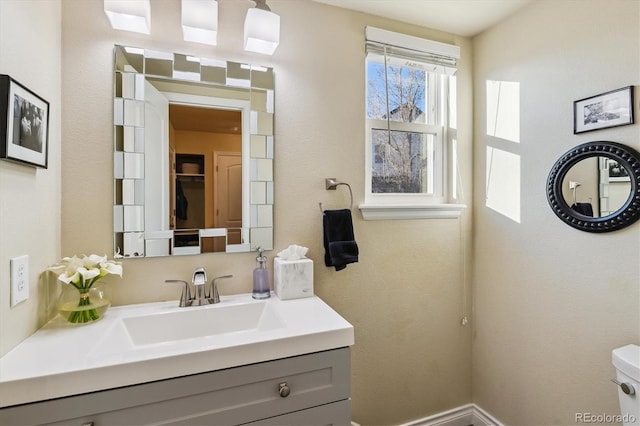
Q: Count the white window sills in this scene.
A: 1